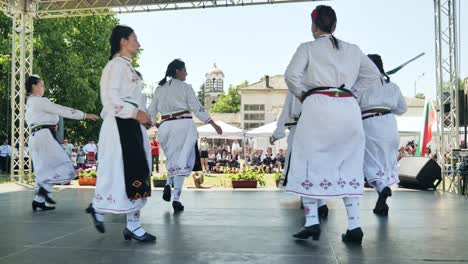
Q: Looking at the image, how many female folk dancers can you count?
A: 6